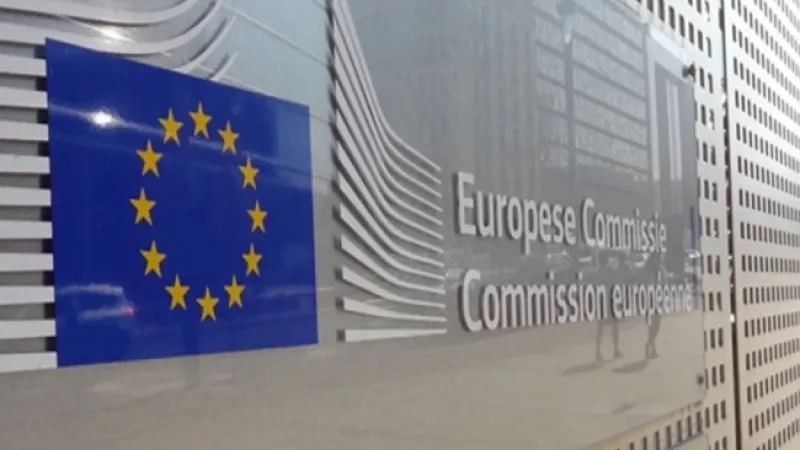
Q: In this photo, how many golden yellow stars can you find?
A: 12